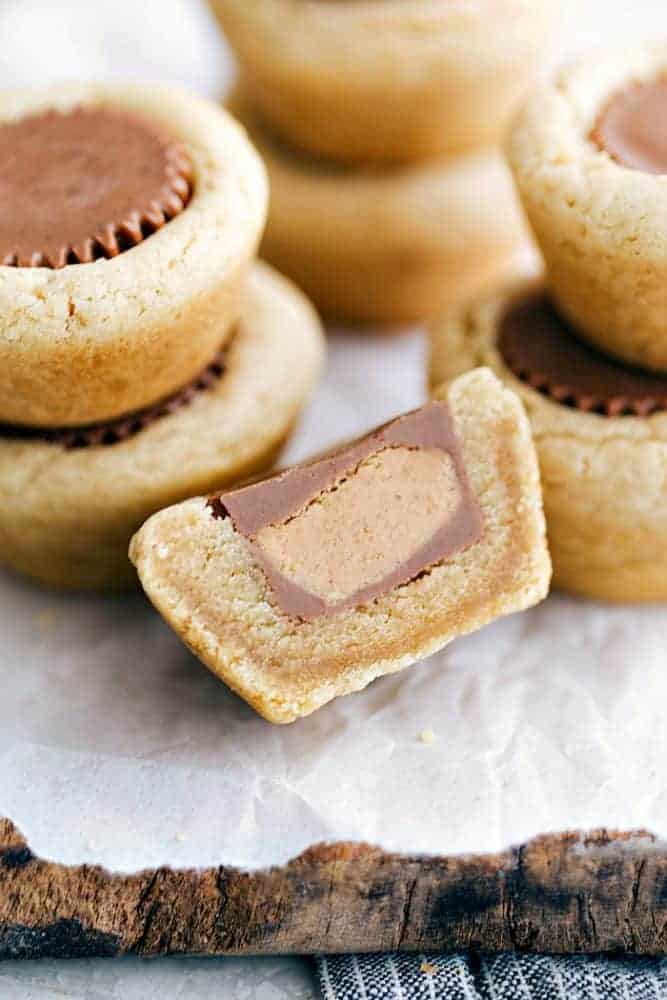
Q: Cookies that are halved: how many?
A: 1